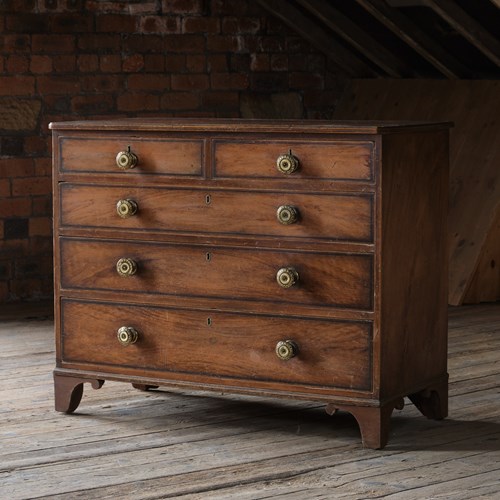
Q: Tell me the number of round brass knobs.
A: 8